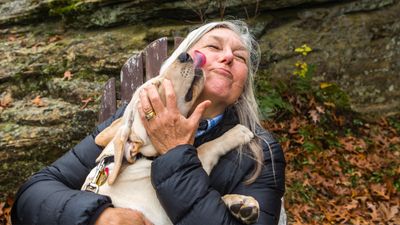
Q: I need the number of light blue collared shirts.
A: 1